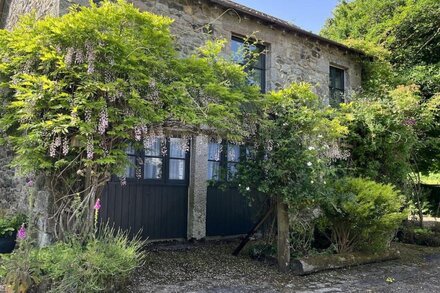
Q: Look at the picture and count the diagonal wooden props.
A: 1